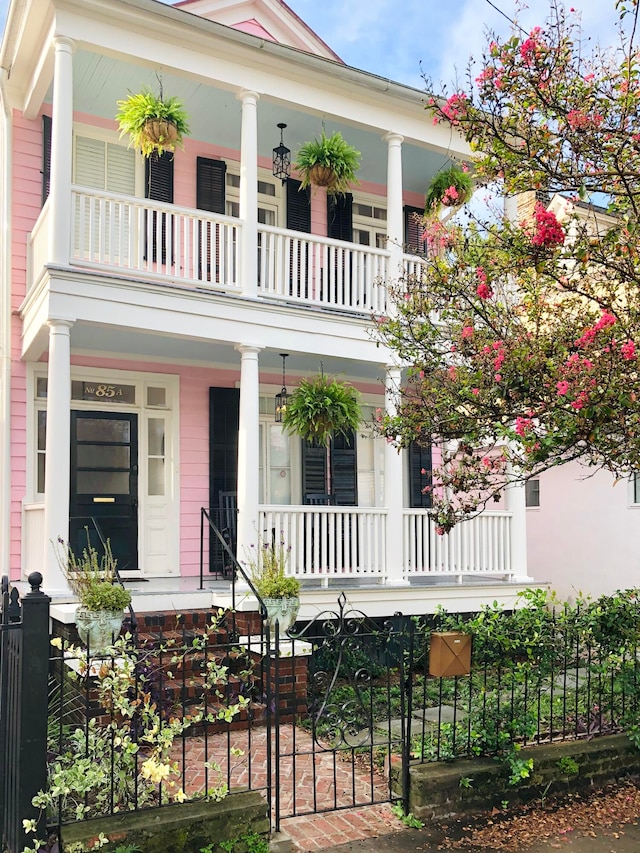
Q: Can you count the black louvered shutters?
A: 10